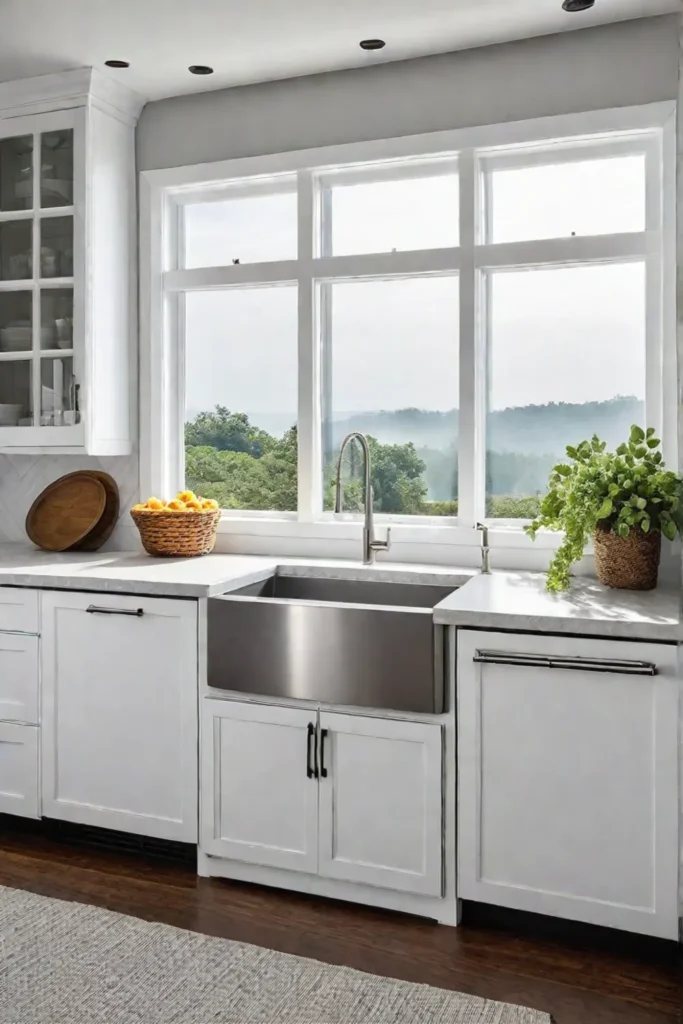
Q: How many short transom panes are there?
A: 3